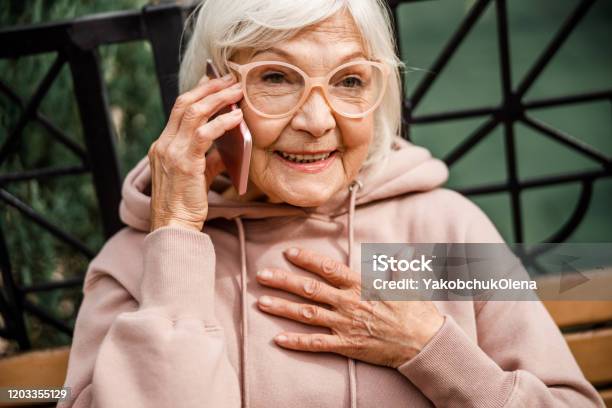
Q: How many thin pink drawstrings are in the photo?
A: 2